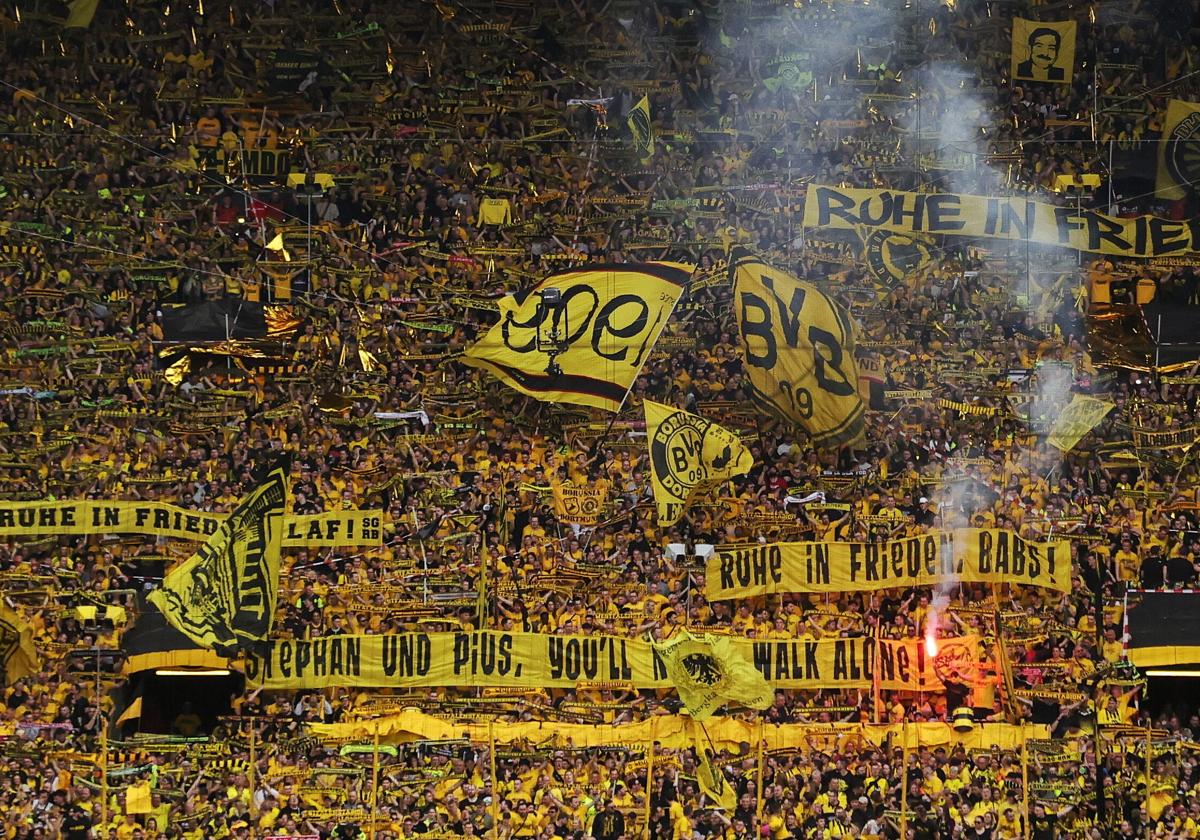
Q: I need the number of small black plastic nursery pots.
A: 0